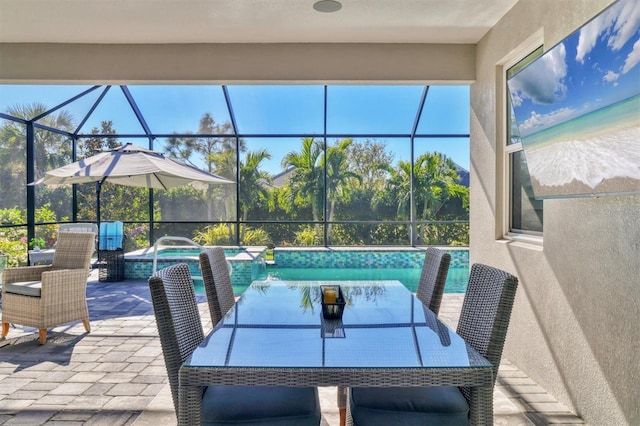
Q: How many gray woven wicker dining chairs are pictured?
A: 4